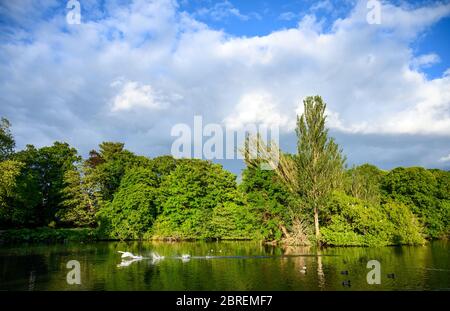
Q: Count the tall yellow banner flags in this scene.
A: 0